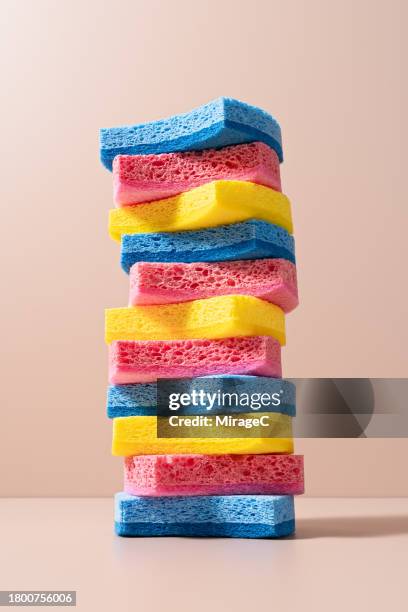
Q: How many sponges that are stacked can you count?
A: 11